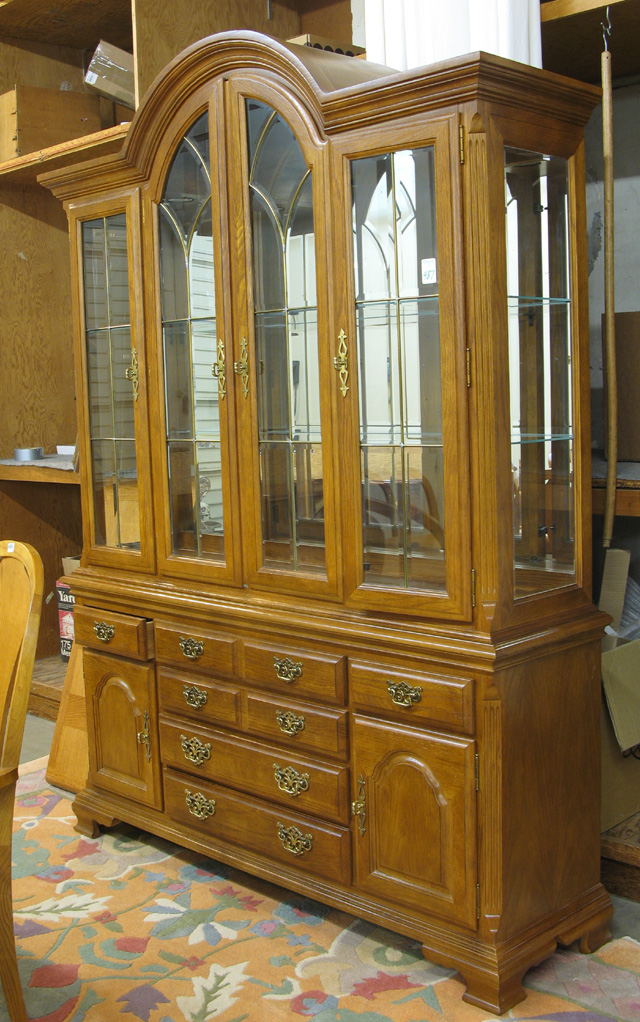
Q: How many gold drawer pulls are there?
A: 10